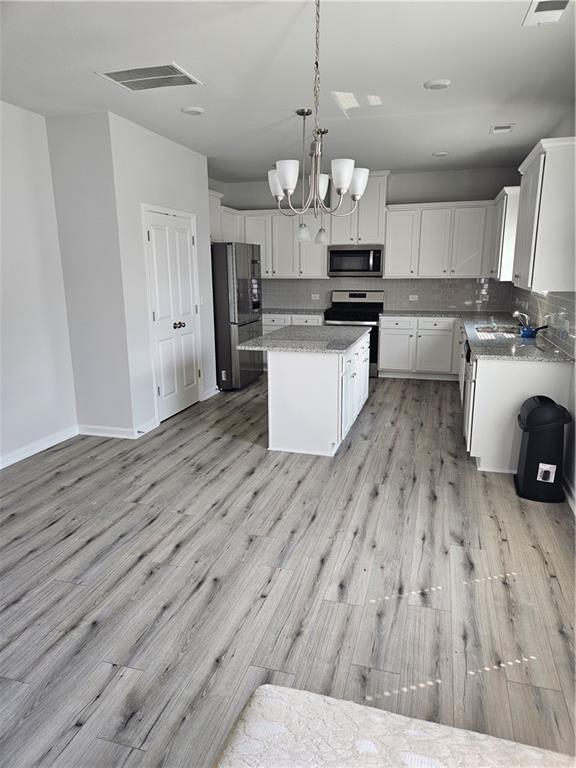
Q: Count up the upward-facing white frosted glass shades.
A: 5